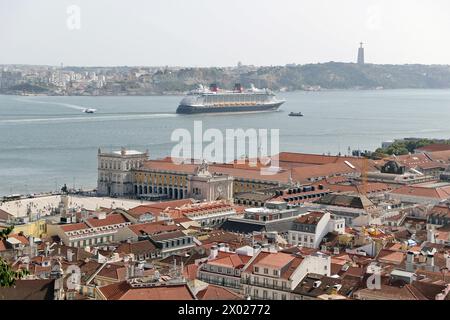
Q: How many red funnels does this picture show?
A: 2